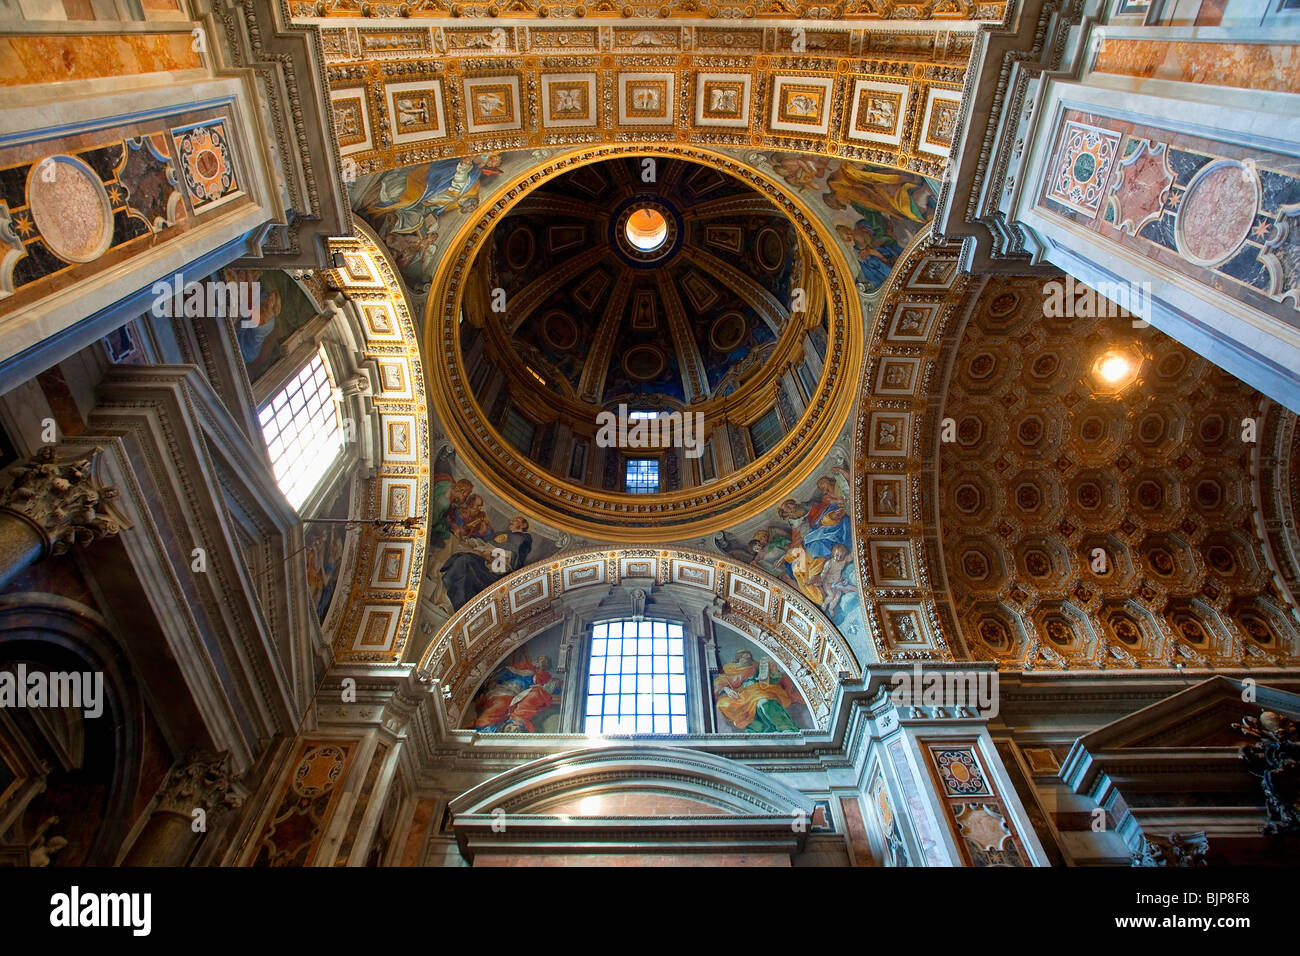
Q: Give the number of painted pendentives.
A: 4